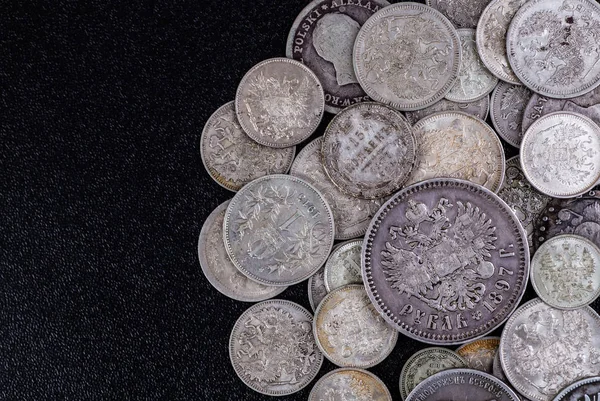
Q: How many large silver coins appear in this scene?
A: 1